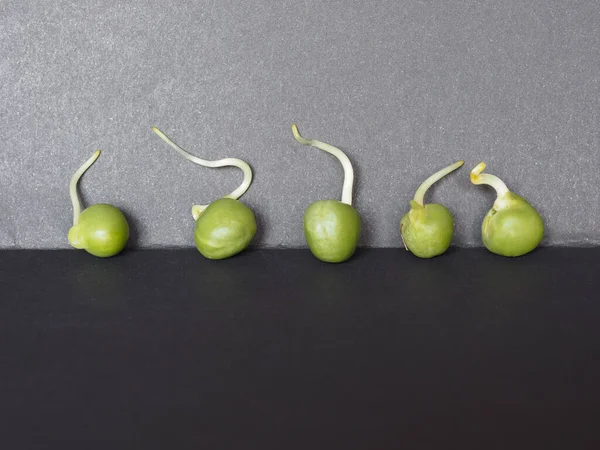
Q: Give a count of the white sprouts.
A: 5